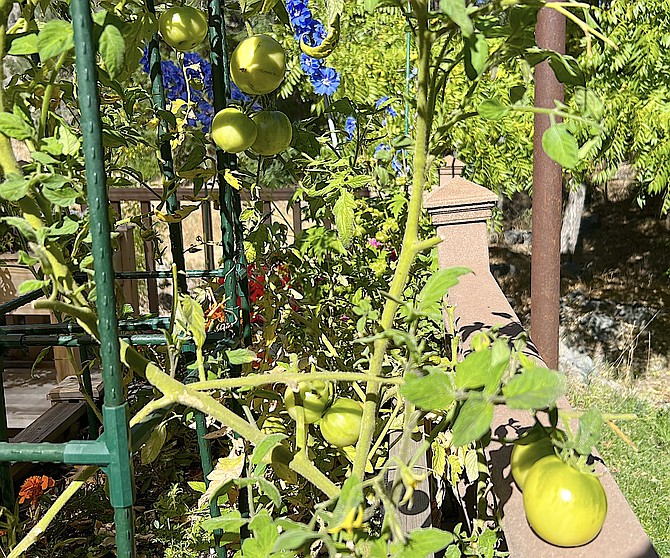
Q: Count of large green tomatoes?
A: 8